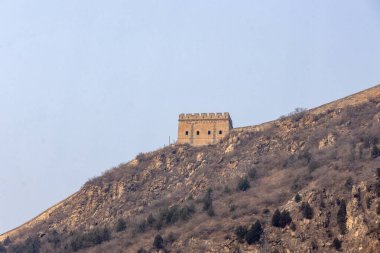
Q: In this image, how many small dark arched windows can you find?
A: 4